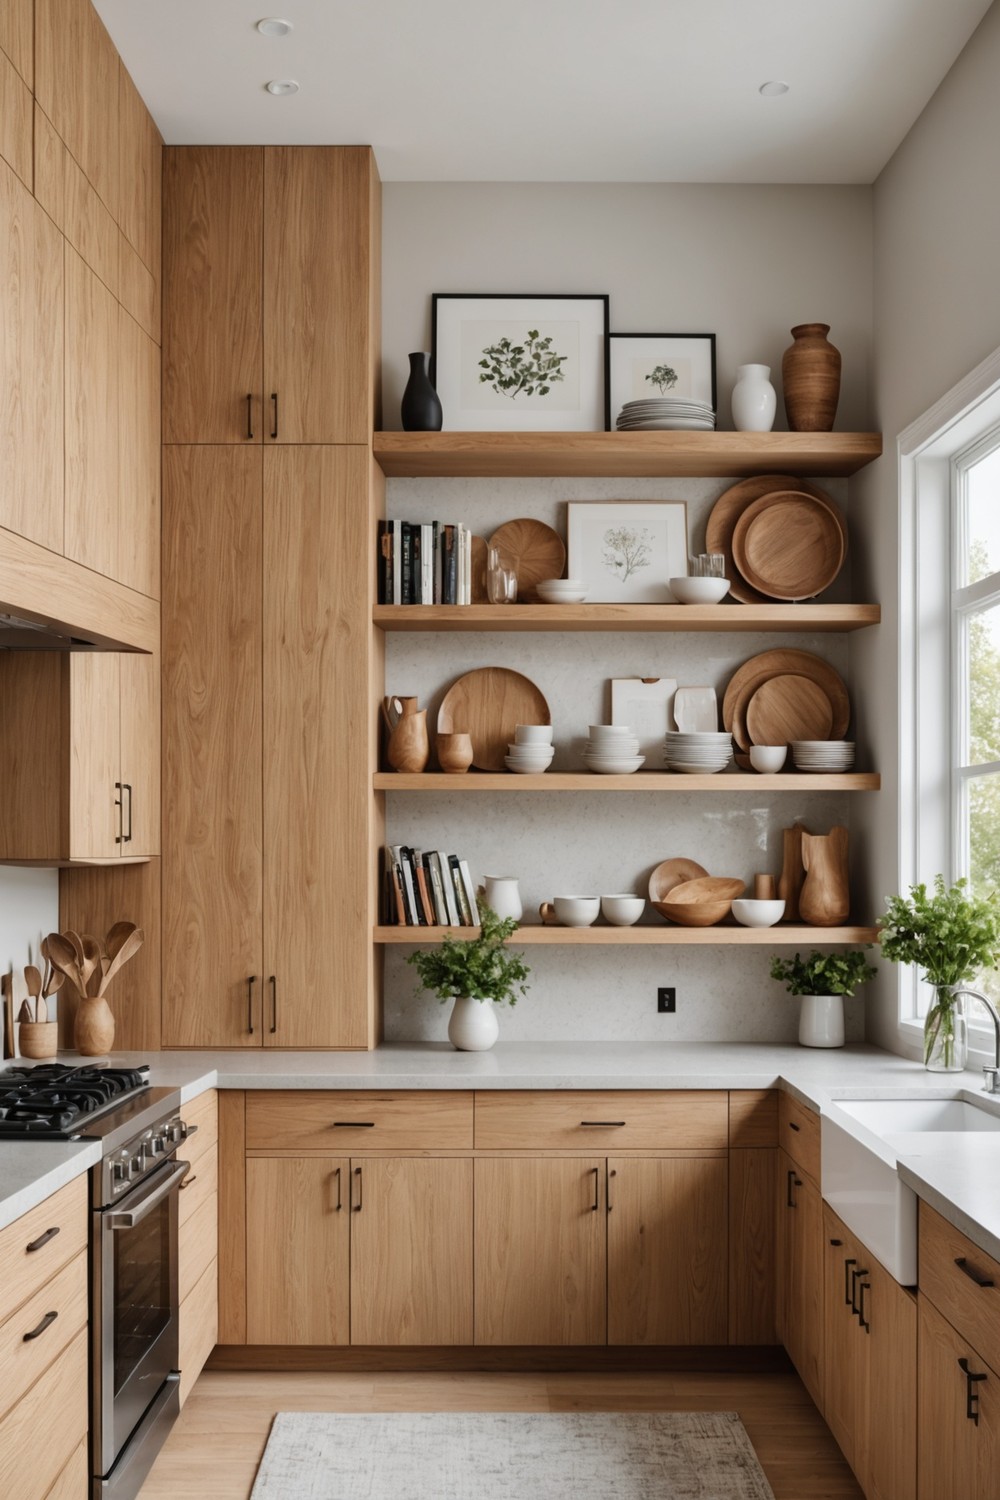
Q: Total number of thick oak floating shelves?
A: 4